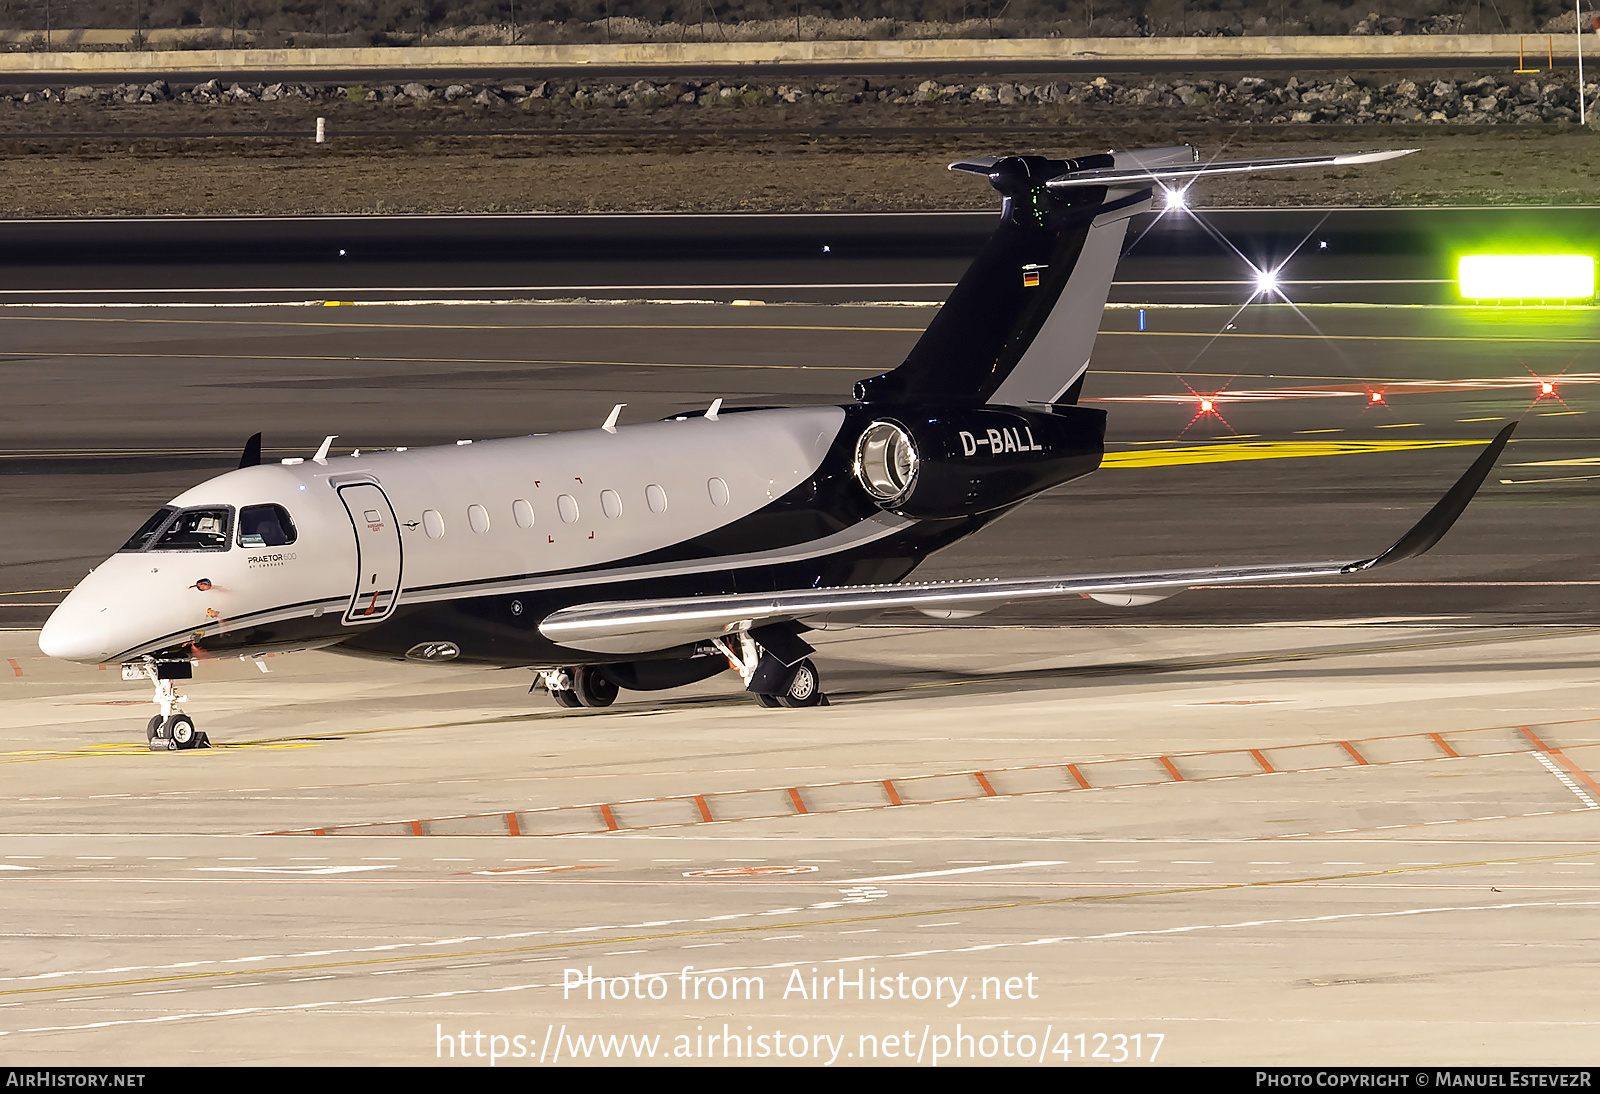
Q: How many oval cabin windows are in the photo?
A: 7